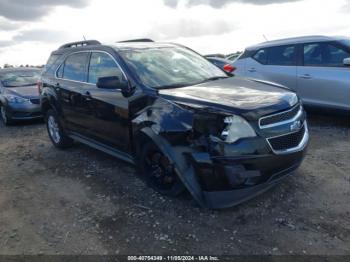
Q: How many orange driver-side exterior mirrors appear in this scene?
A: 0